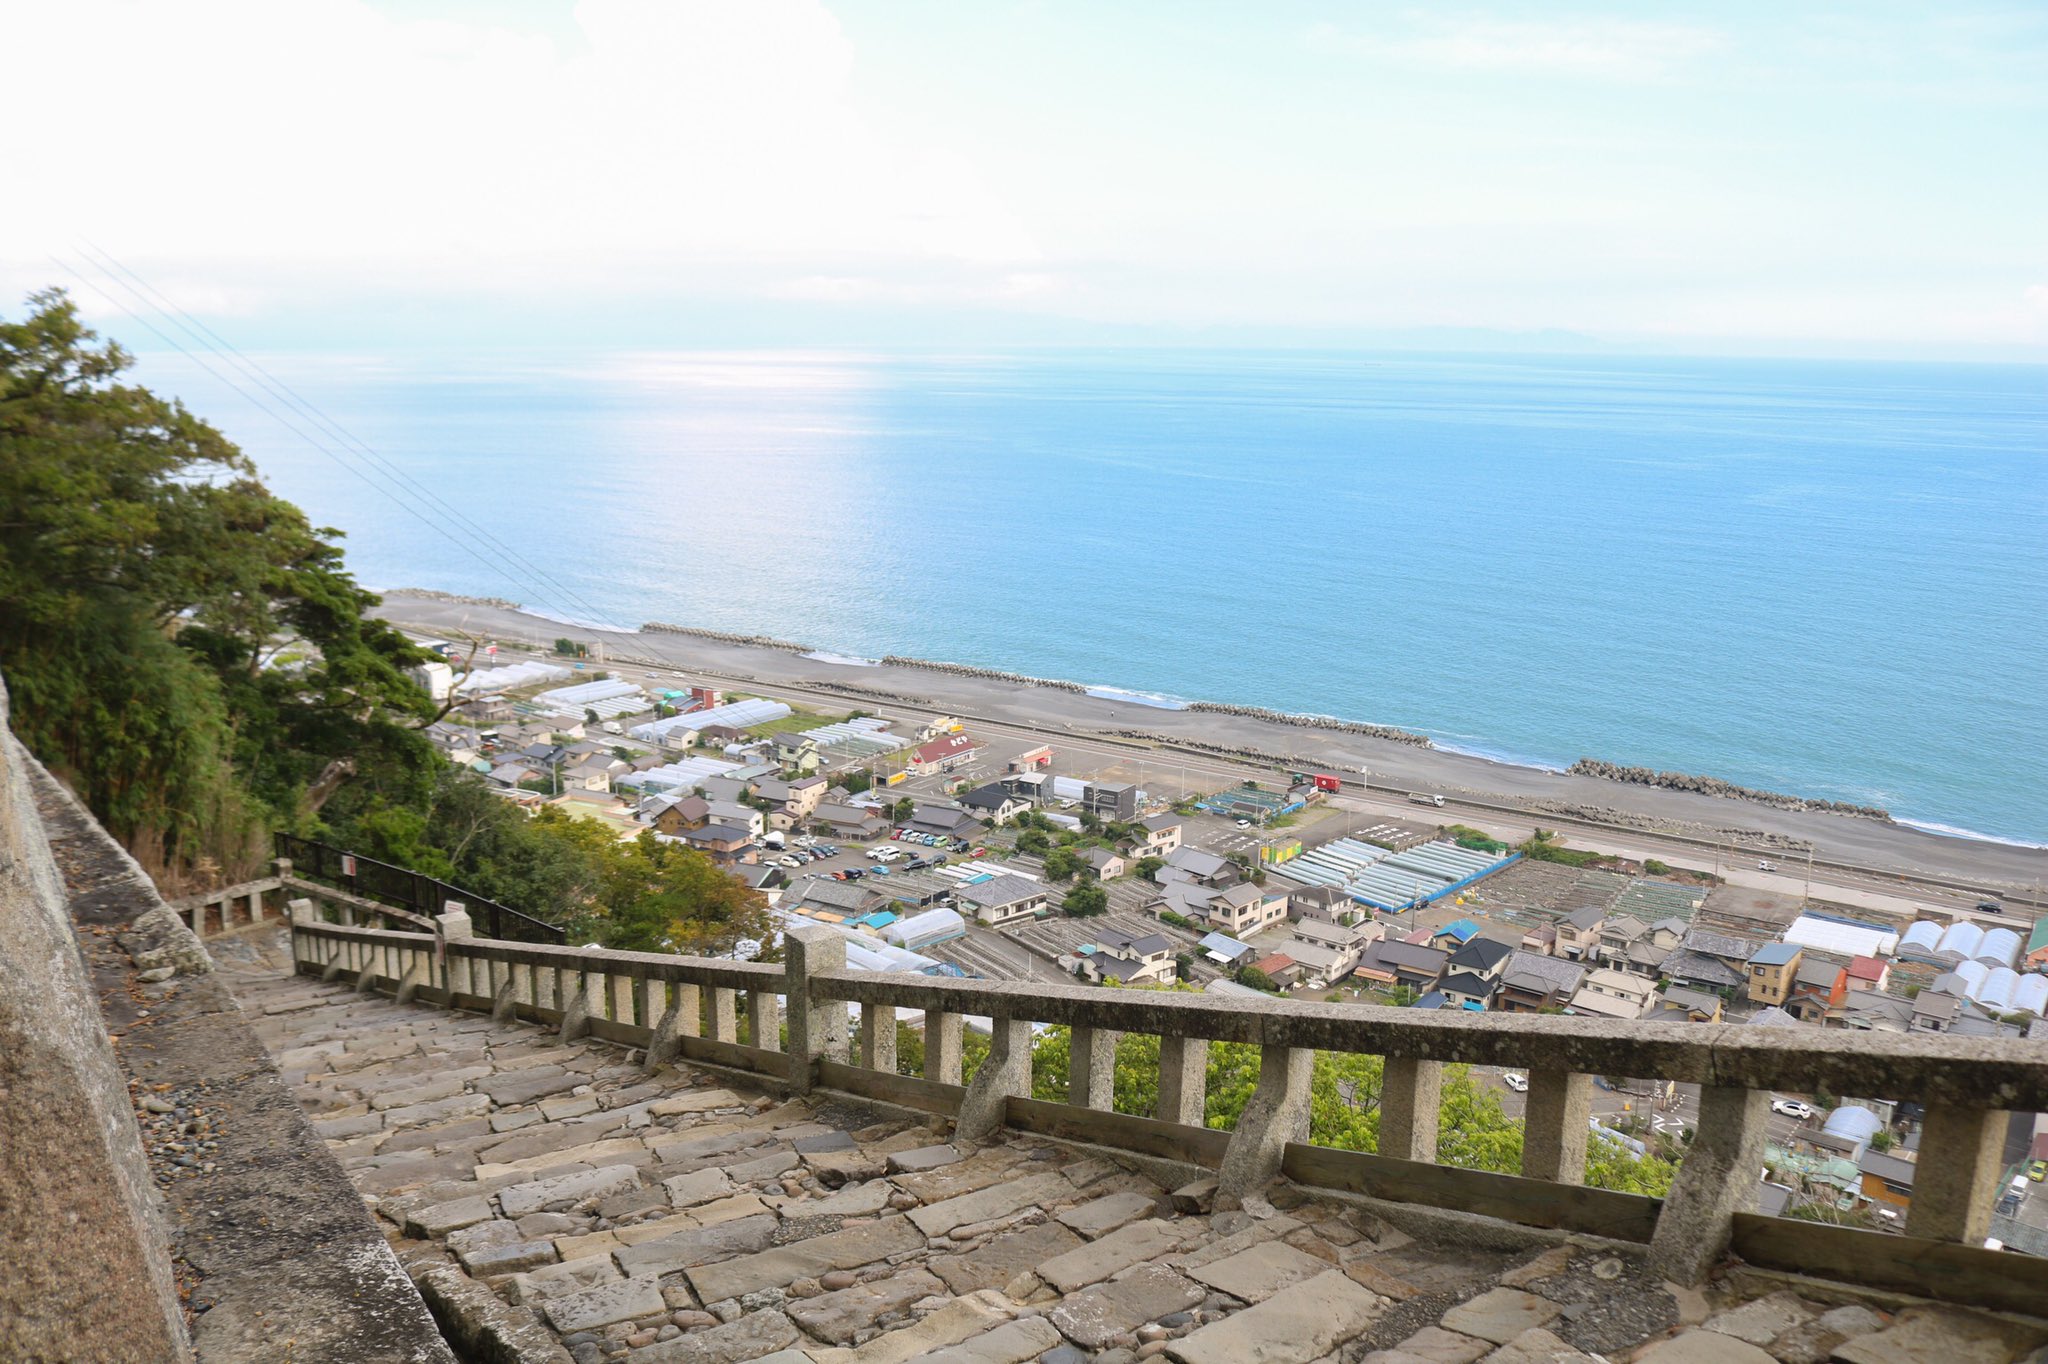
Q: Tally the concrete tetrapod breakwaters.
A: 5